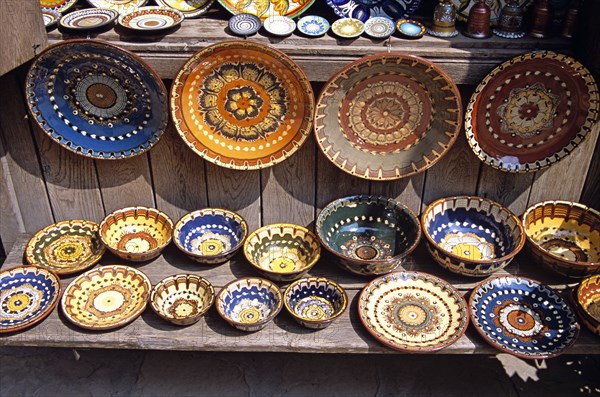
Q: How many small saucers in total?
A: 6